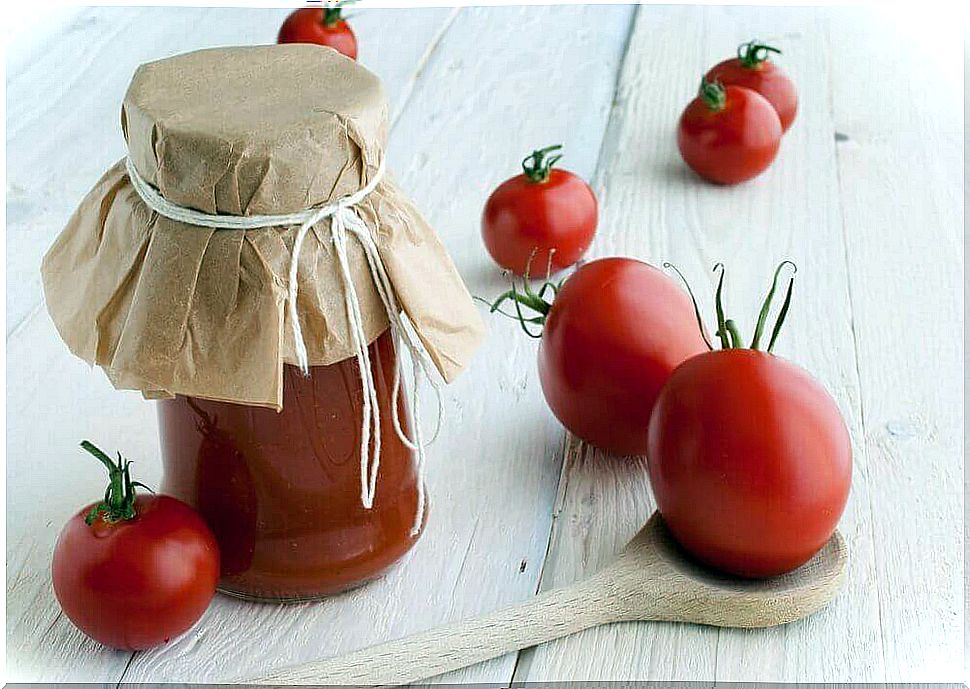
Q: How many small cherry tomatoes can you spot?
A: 5